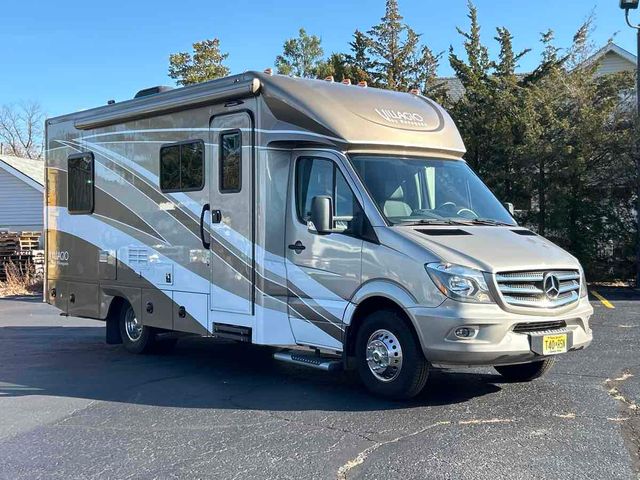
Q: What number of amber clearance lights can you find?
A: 5